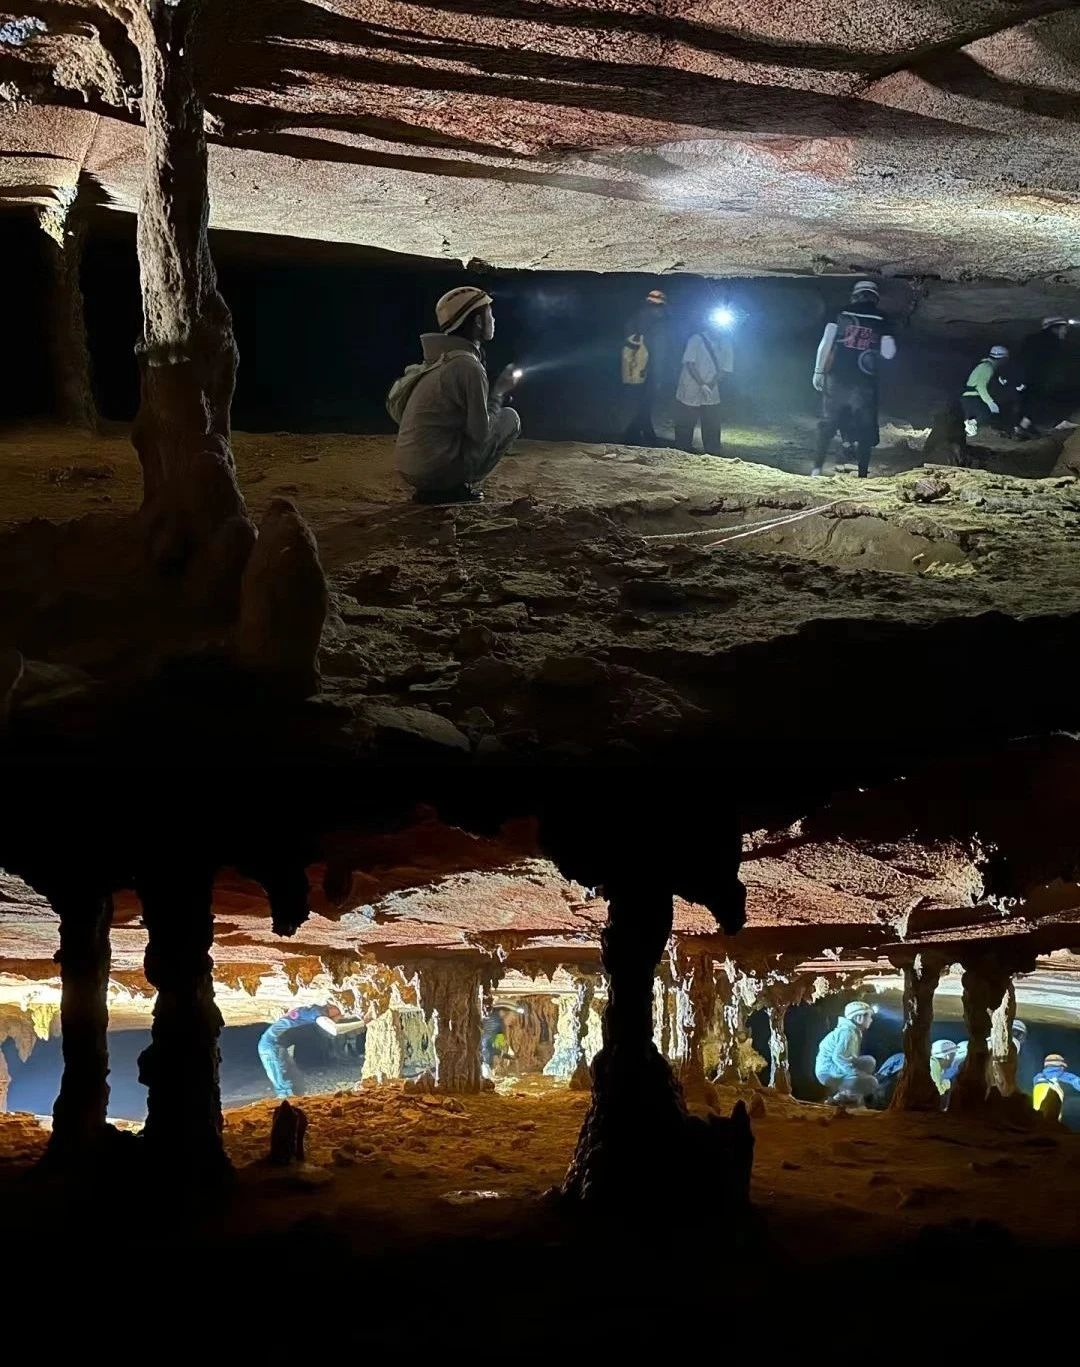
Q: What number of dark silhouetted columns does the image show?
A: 3